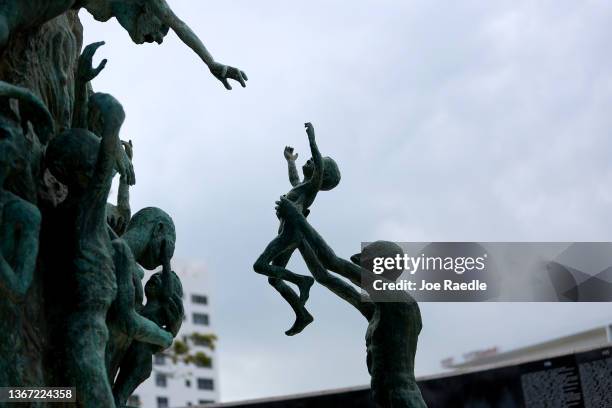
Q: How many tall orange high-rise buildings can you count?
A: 0